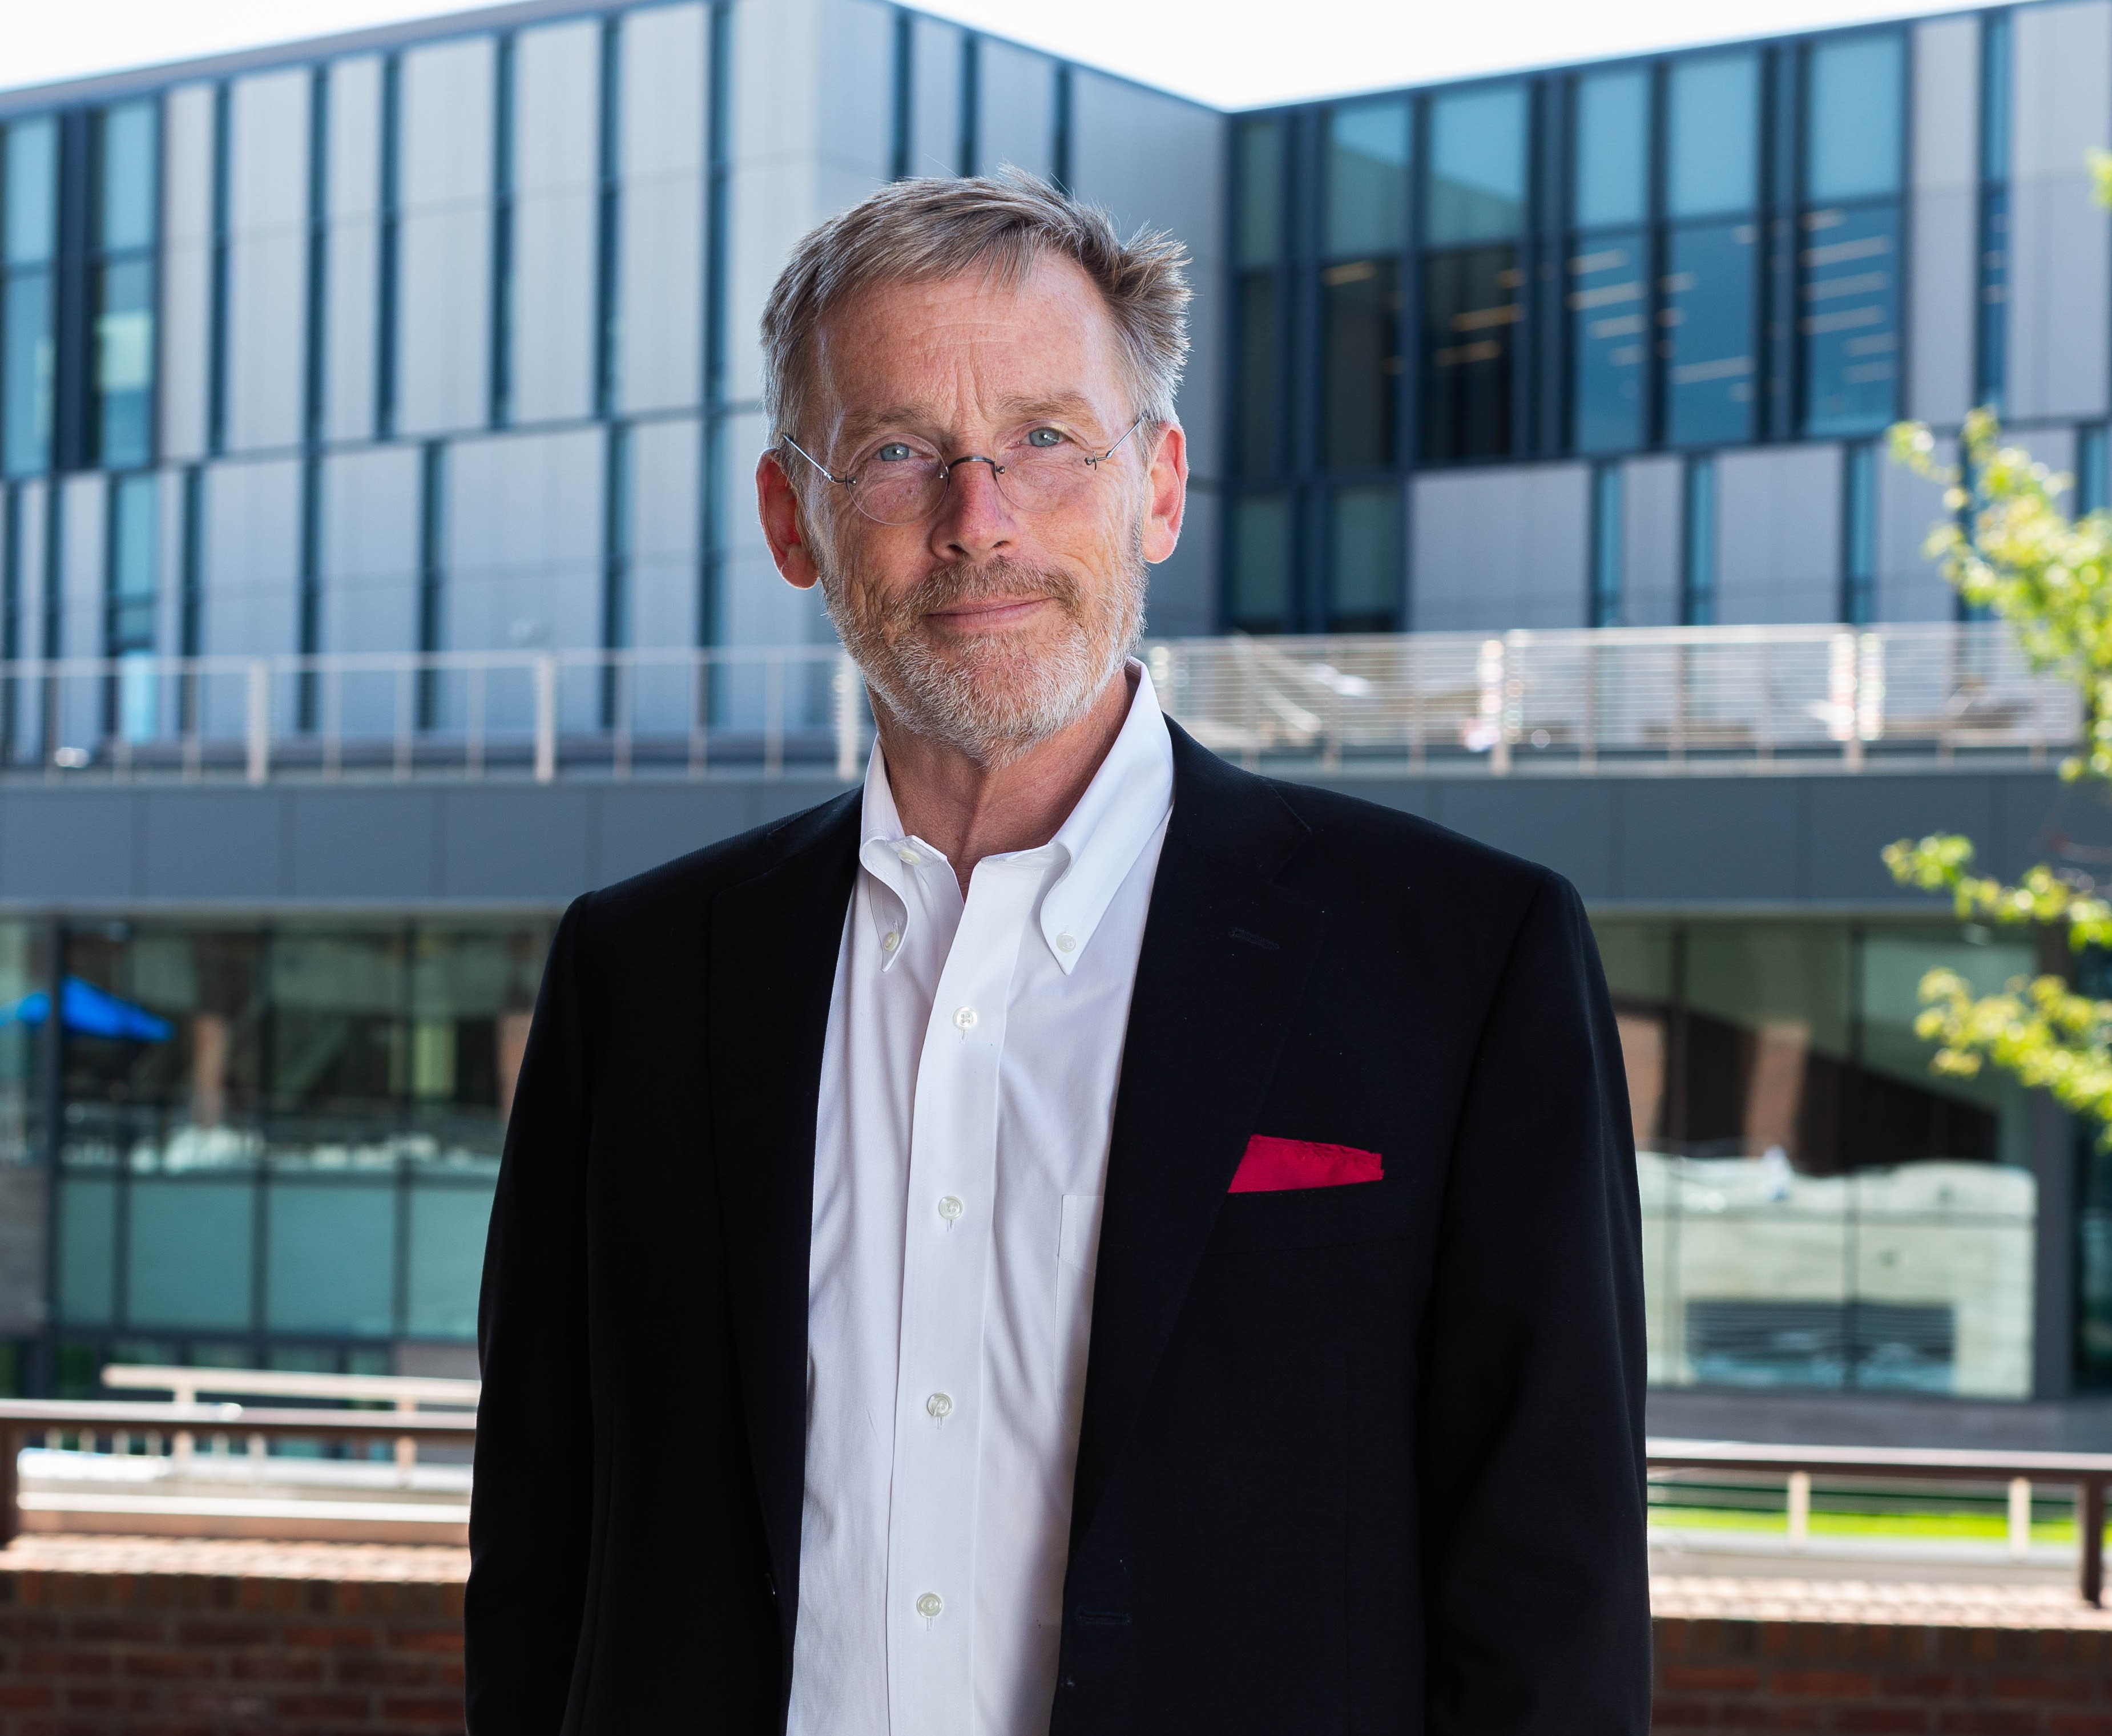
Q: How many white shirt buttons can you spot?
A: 7